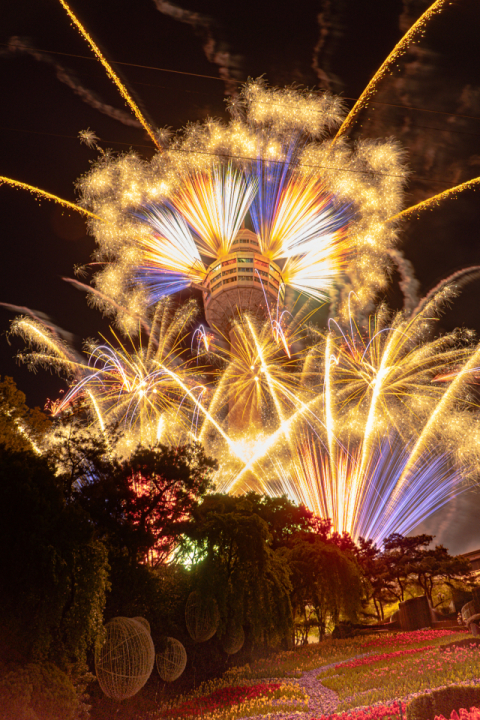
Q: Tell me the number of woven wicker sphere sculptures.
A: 5